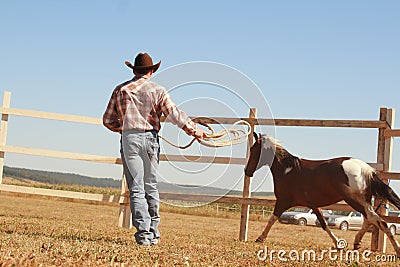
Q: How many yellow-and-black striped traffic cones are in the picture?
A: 0